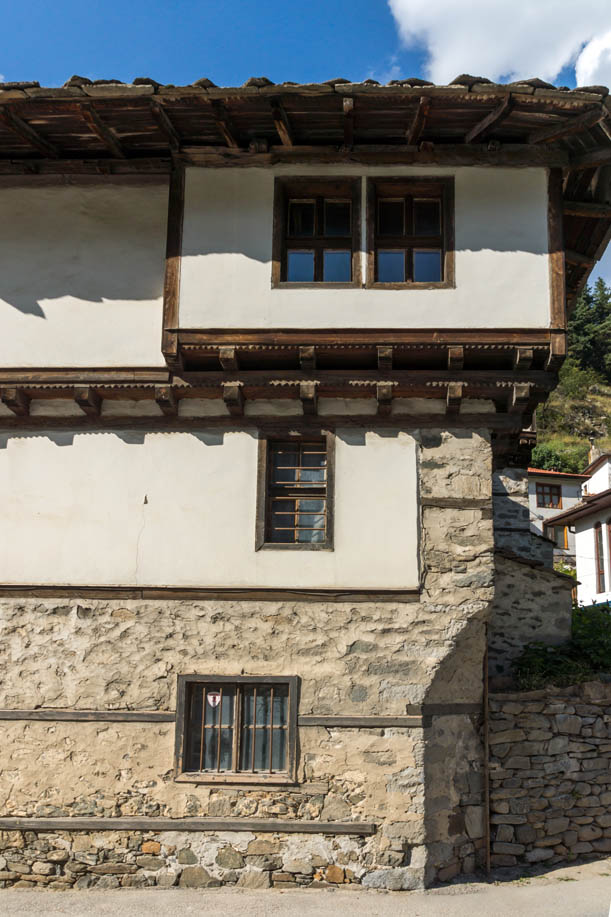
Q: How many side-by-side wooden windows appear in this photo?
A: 2